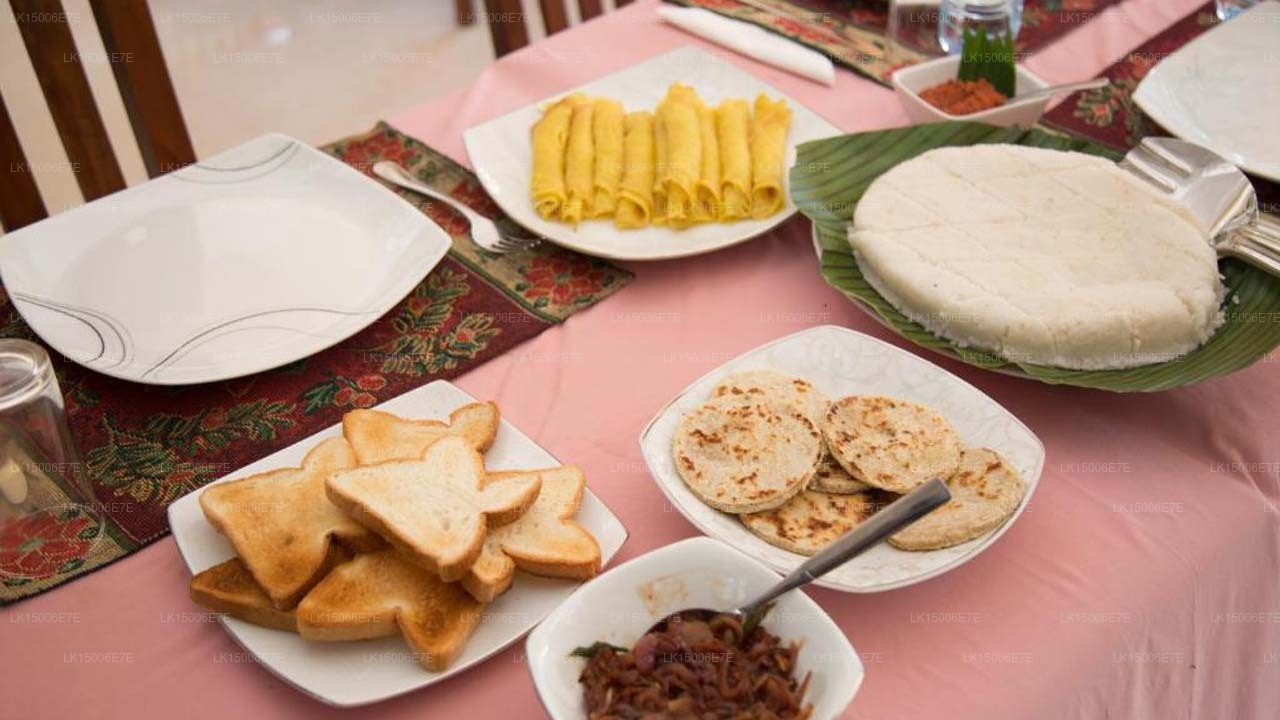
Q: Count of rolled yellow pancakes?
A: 9